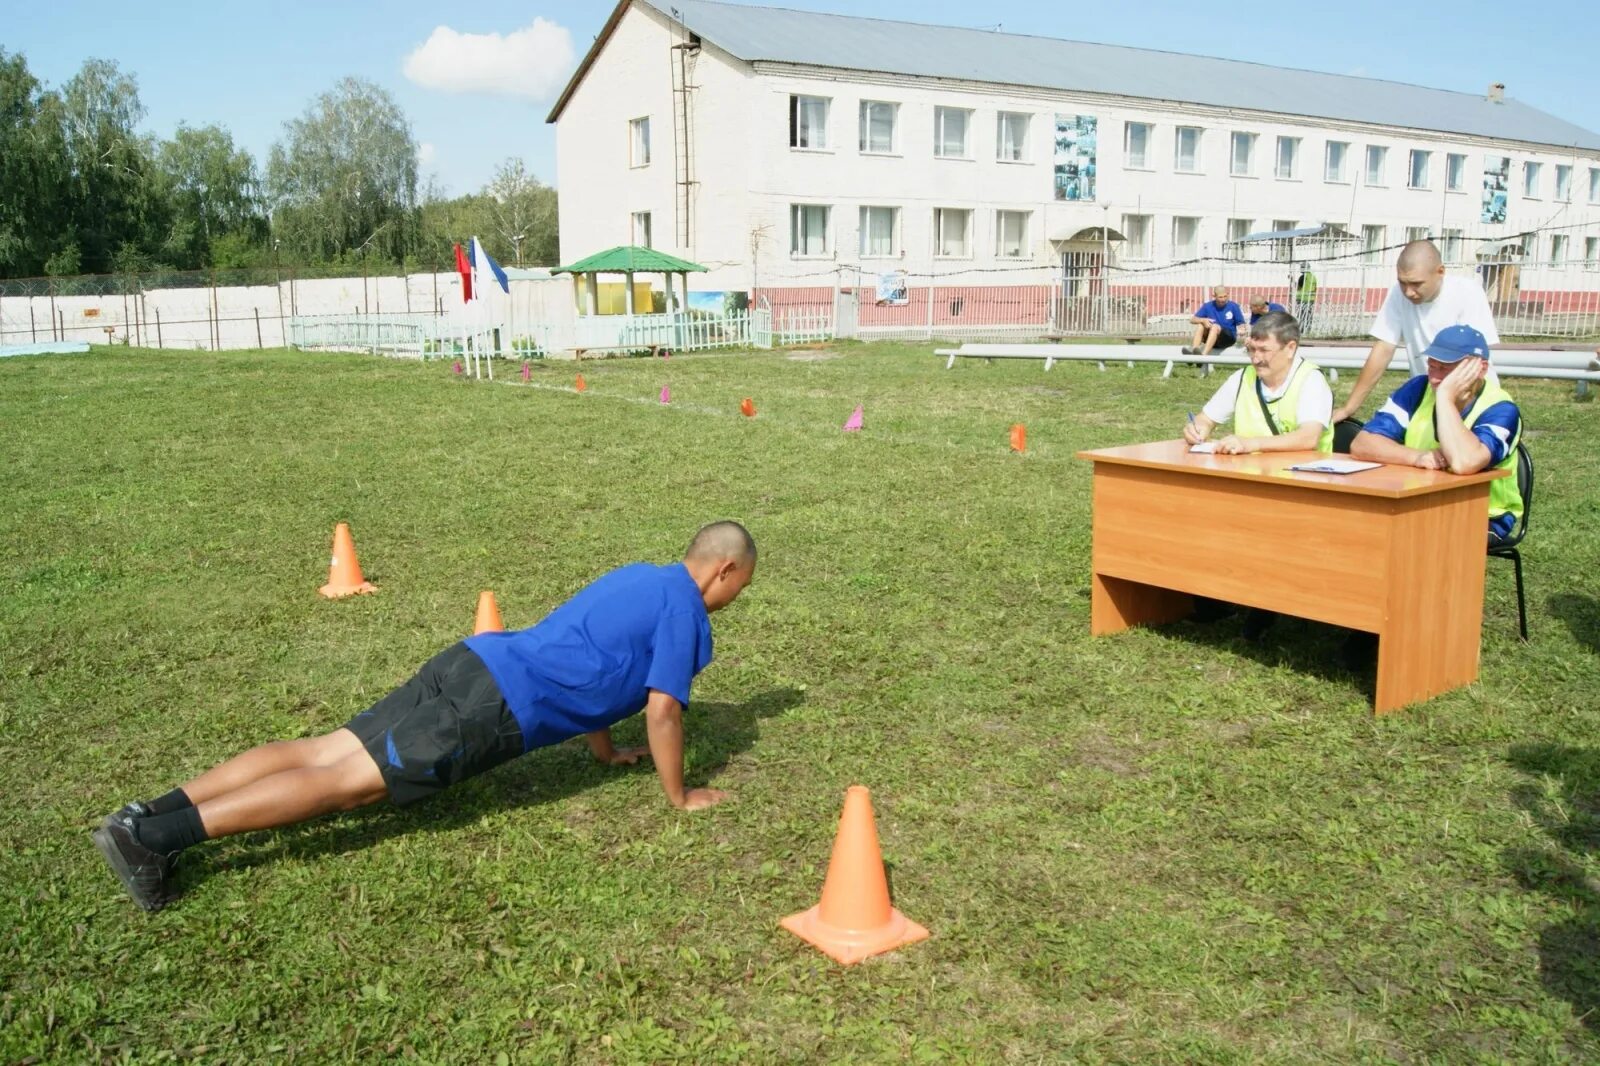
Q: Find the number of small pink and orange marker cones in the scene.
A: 7